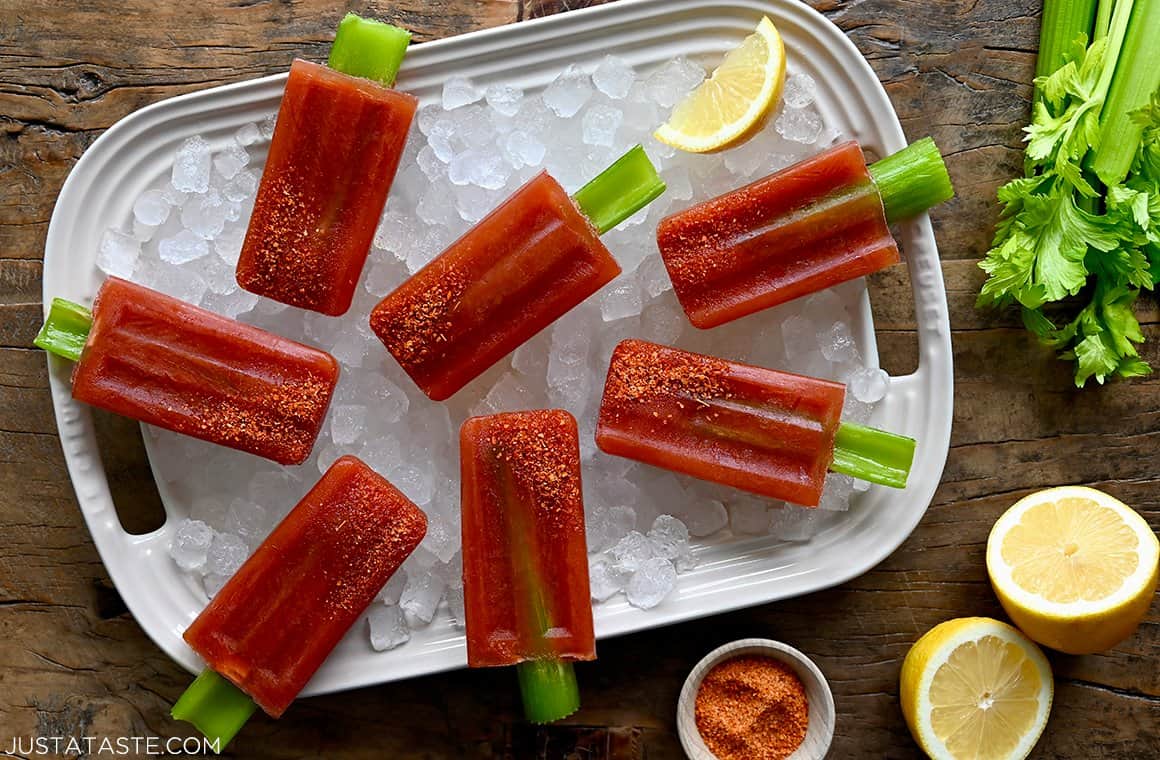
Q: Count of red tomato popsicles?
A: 7